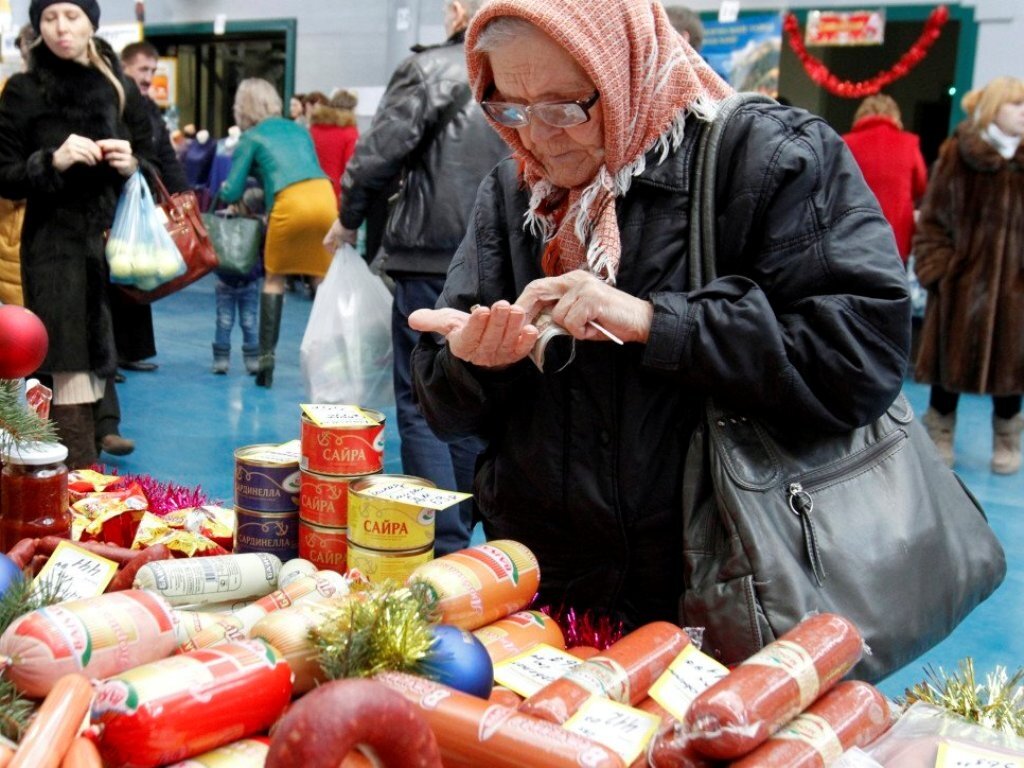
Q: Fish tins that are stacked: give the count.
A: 7